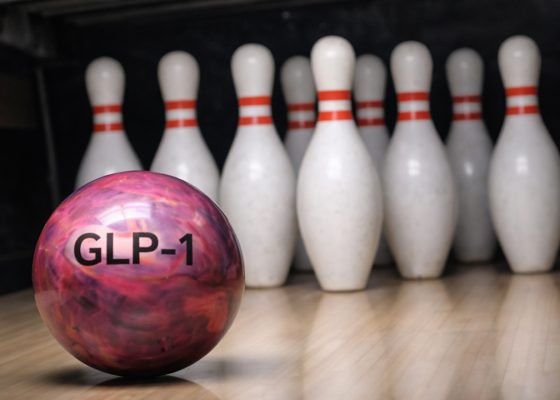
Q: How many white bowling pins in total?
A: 9